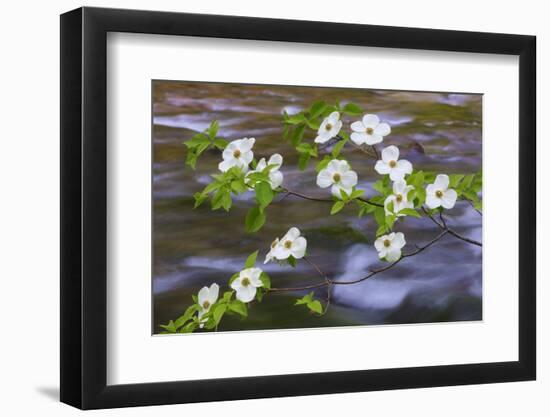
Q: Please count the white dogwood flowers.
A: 13